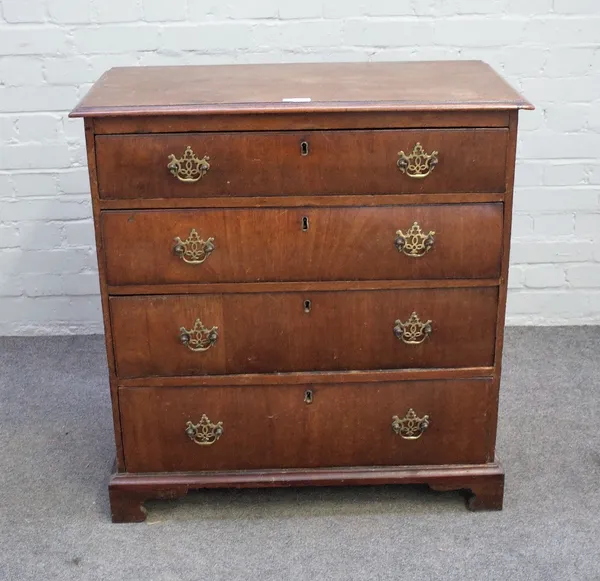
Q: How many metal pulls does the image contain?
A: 8